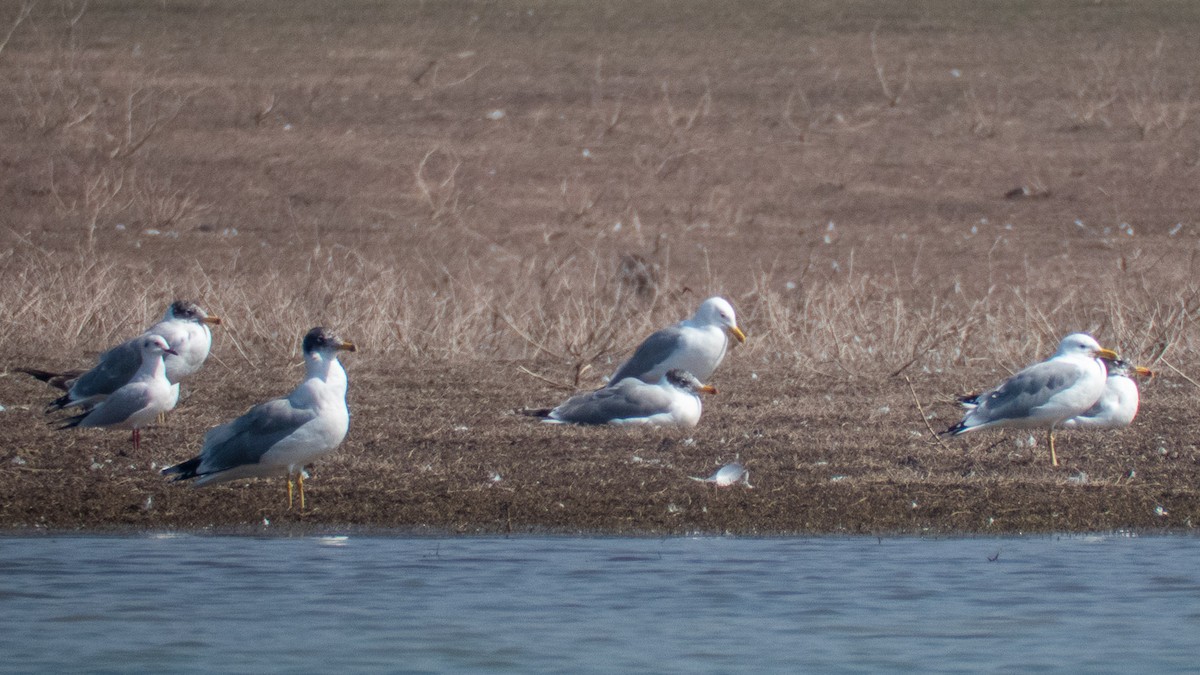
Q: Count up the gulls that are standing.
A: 5